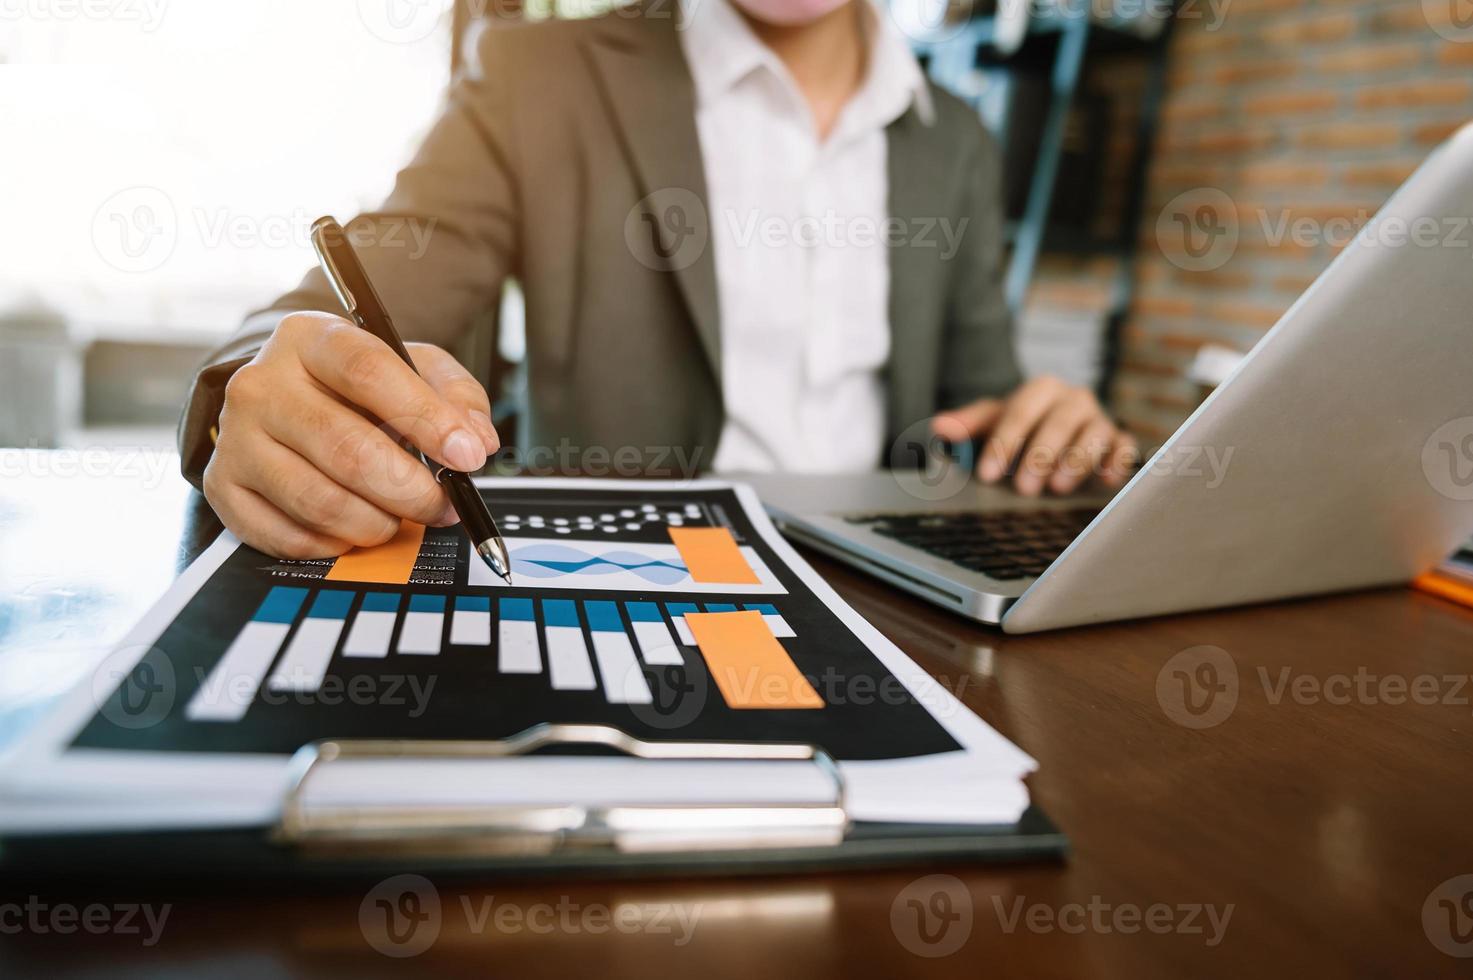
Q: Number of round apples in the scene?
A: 0